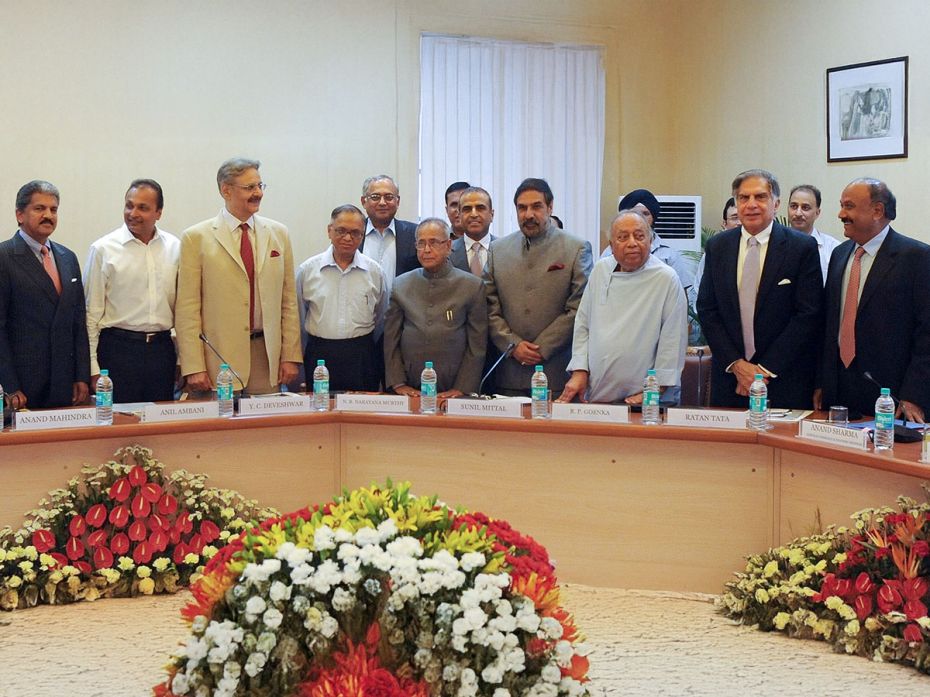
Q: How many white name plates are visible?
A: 8